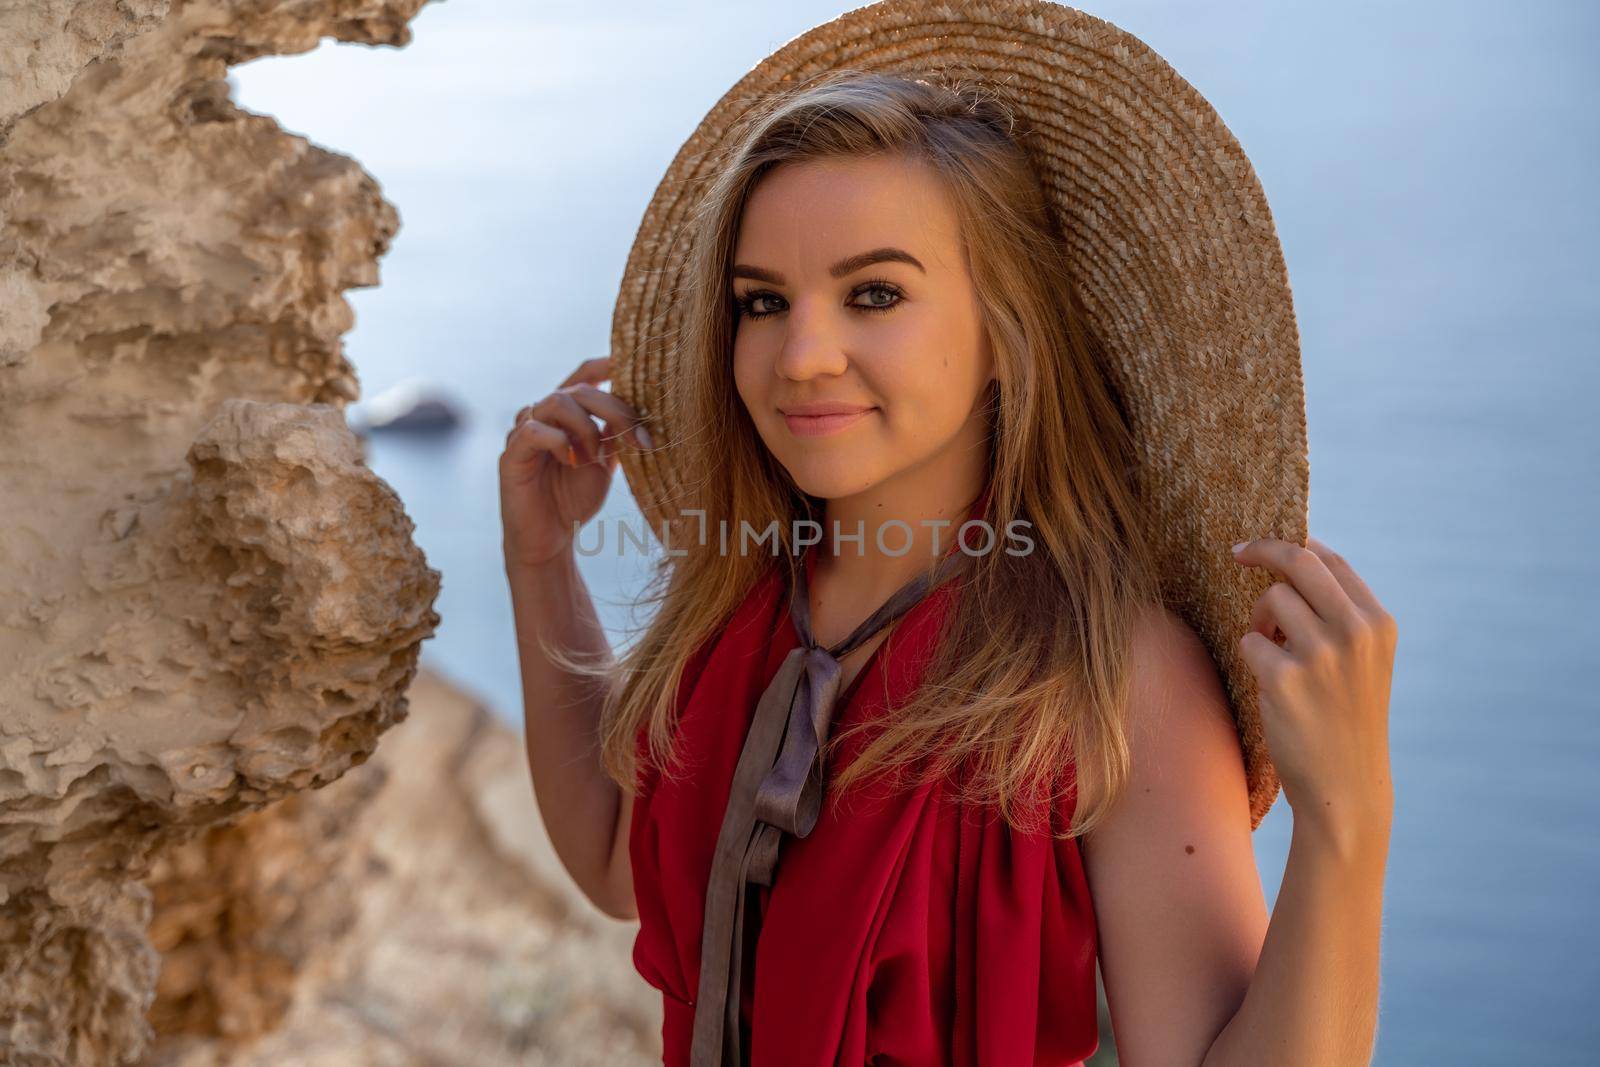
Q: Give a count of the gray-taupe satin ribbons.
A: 1